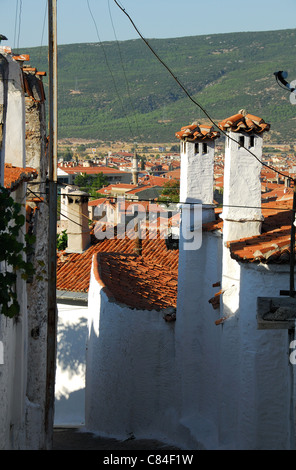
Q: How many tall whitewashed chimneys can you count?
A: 2